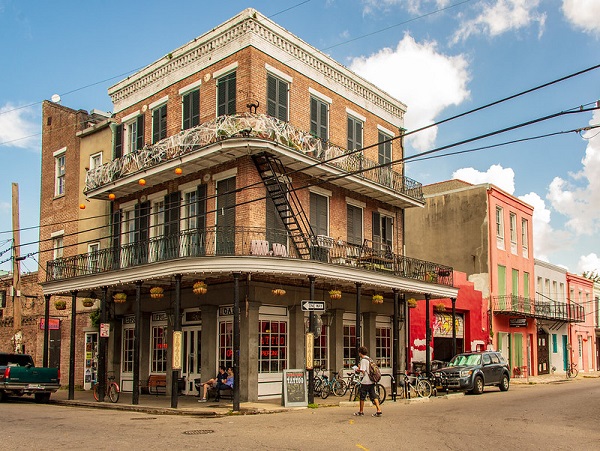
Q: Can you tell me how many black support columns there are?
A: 11